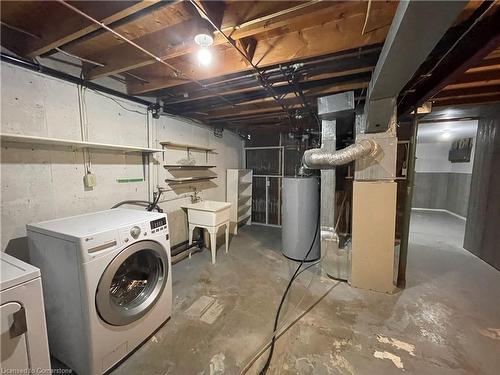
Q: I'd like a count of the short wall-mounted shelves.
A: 3